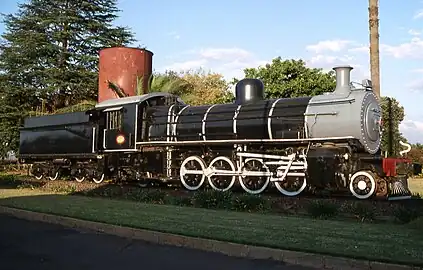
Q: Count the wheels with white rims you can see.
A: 9